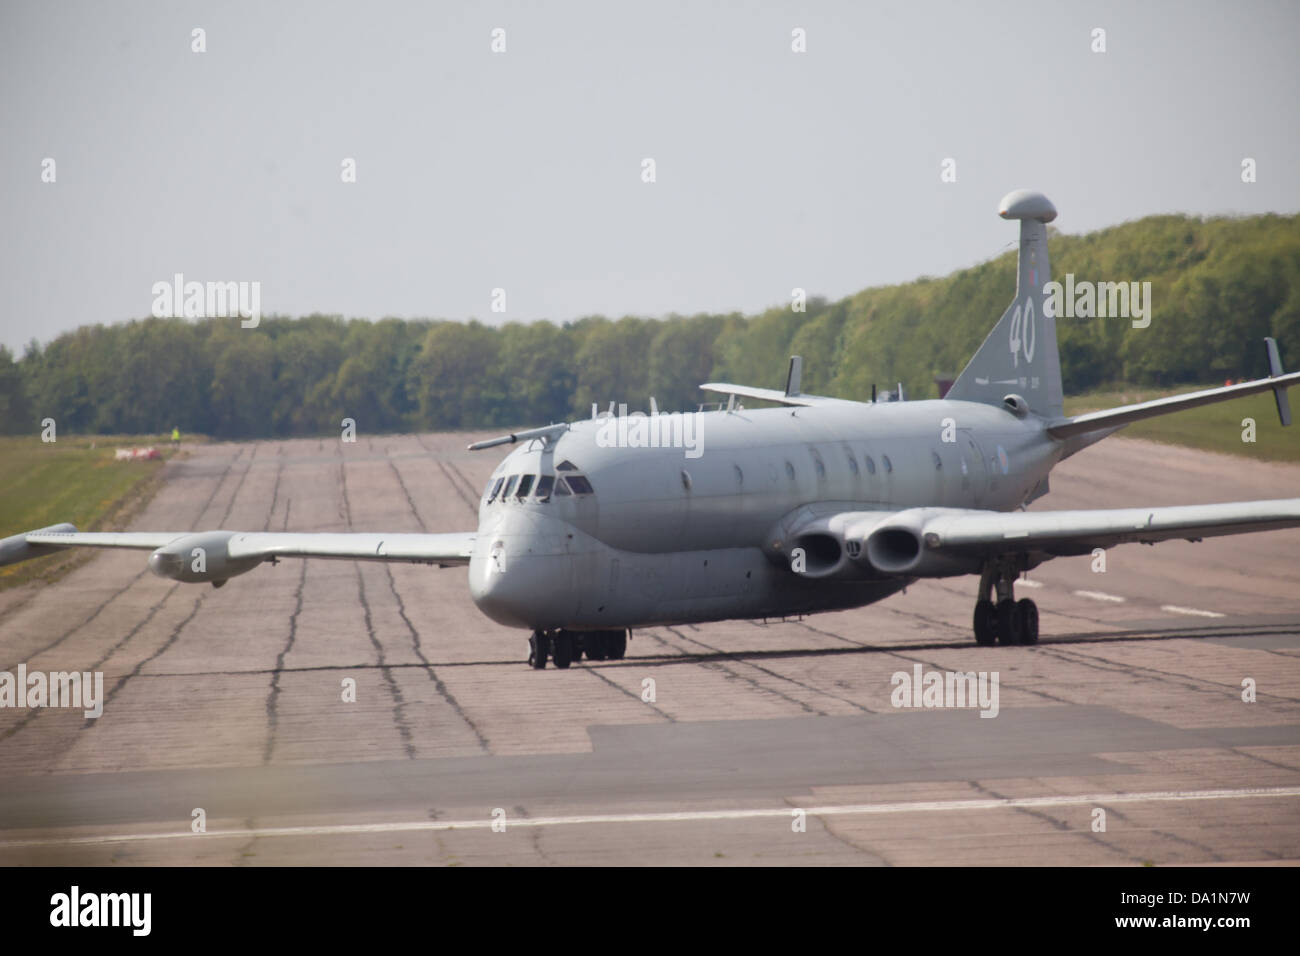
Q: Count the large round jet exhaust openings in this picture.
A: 2